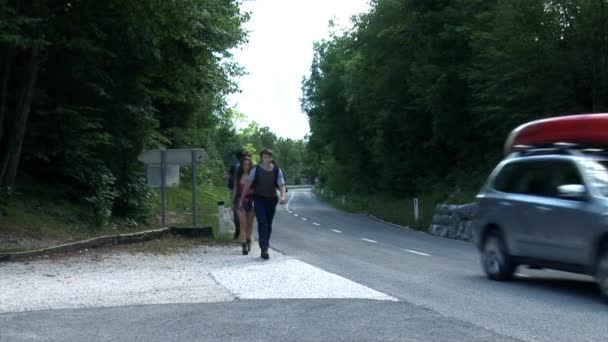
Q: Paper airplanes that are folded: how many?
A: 0